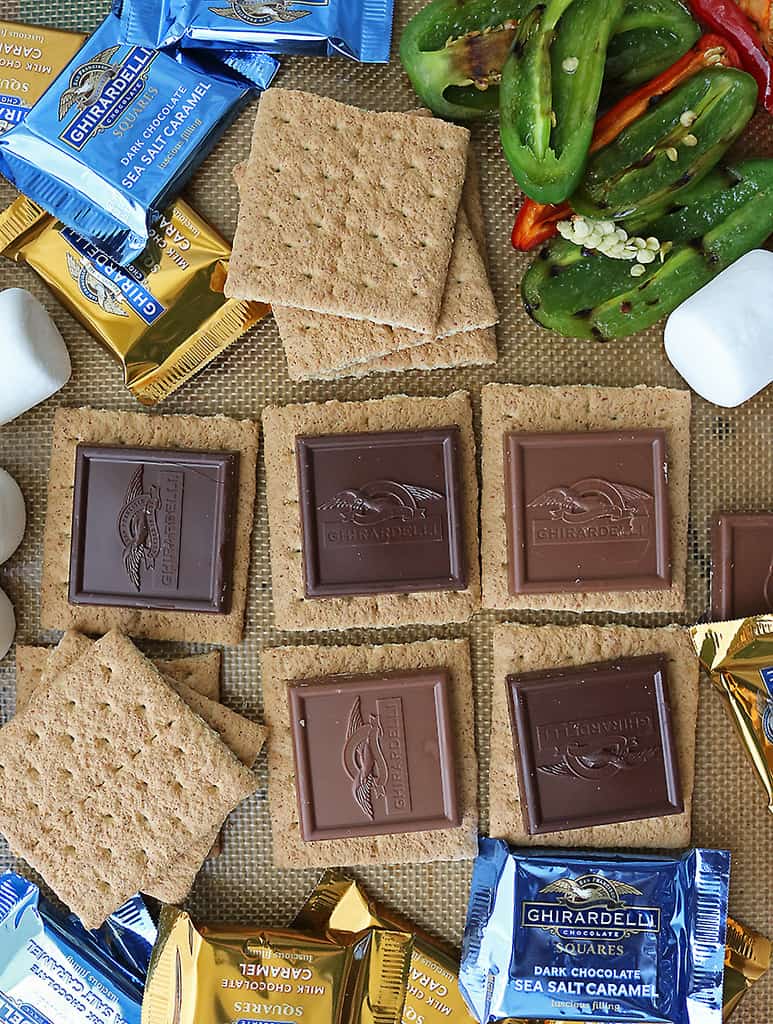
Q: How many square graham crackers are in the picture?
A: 11